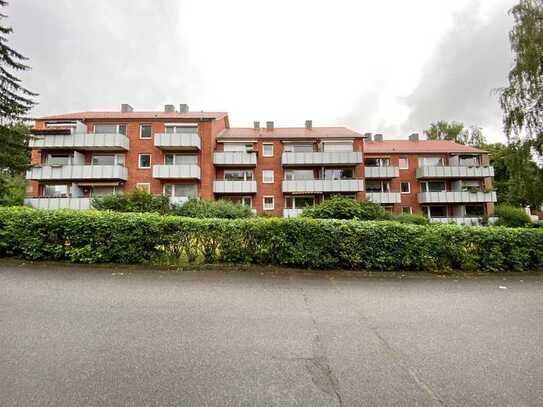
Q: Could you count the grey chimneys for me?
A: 9